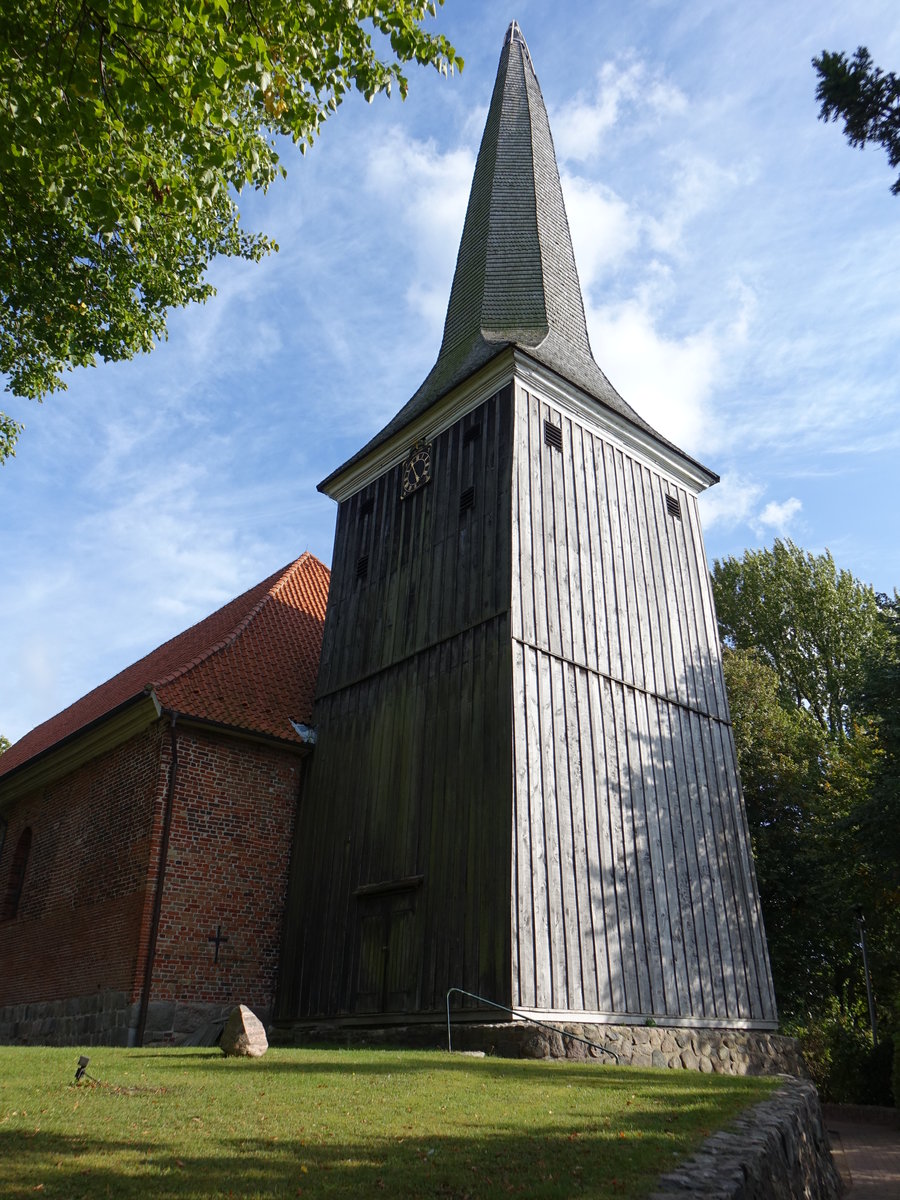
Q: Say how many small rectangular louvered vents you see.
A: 6